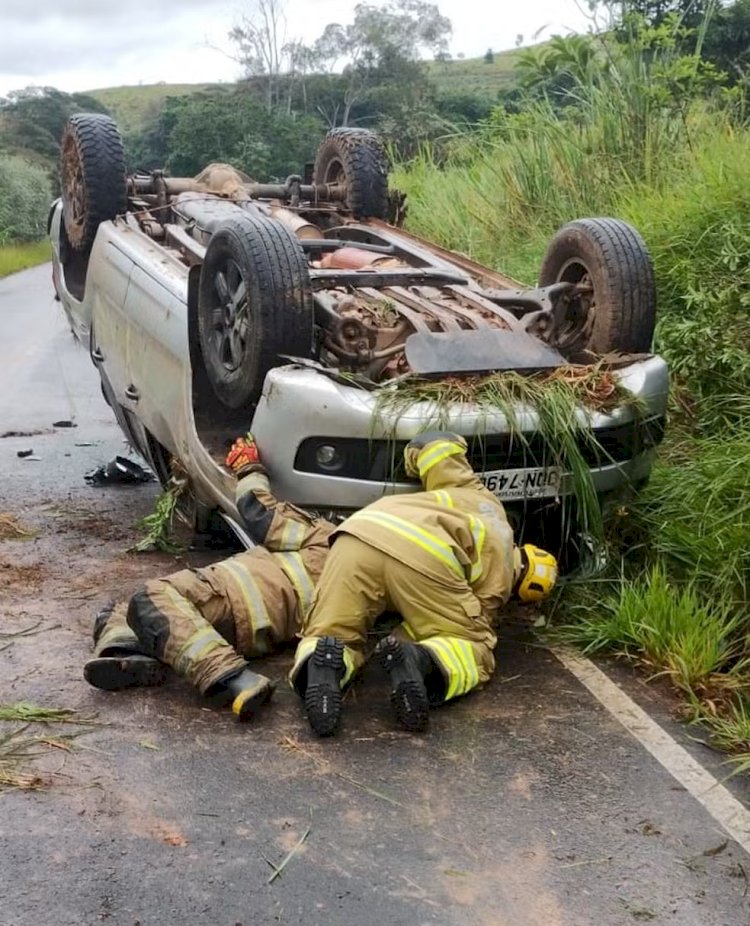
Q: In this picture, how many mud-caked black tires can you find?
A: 4